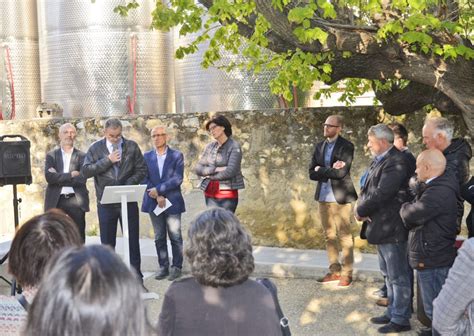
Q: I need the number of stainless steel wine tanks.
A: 3